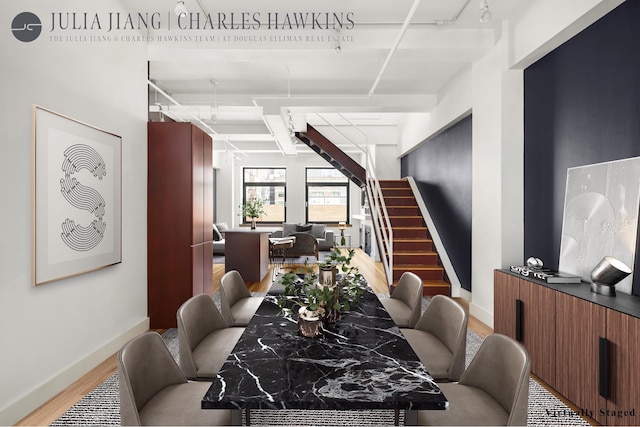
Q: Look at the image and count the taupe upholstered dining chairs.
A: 6